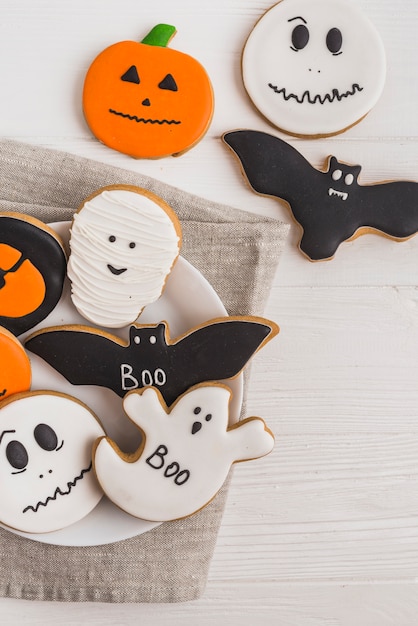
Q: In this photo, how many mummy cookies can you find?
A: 1